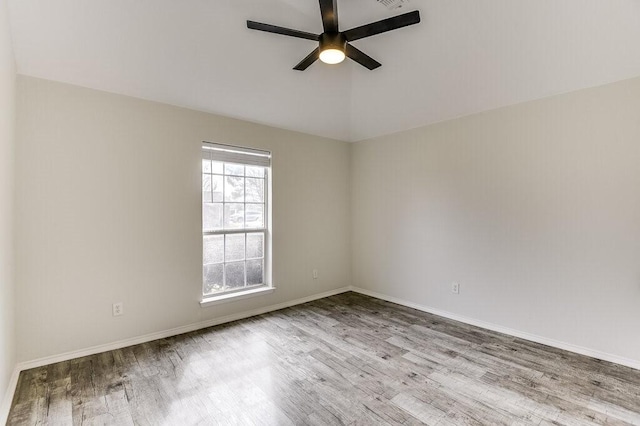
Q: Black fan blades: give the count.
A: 5